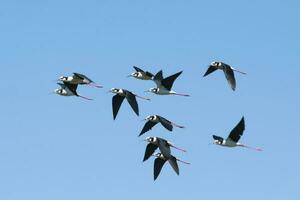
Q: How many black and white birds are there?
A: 10